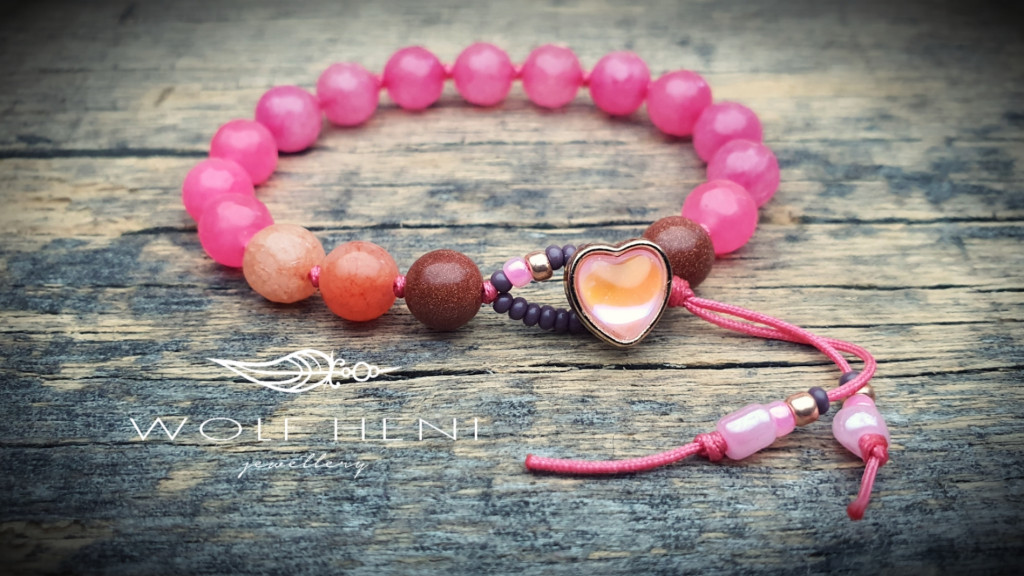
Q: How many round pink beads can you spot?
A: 13